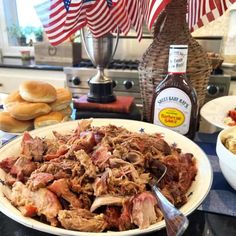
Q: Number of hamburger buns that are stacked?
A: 7